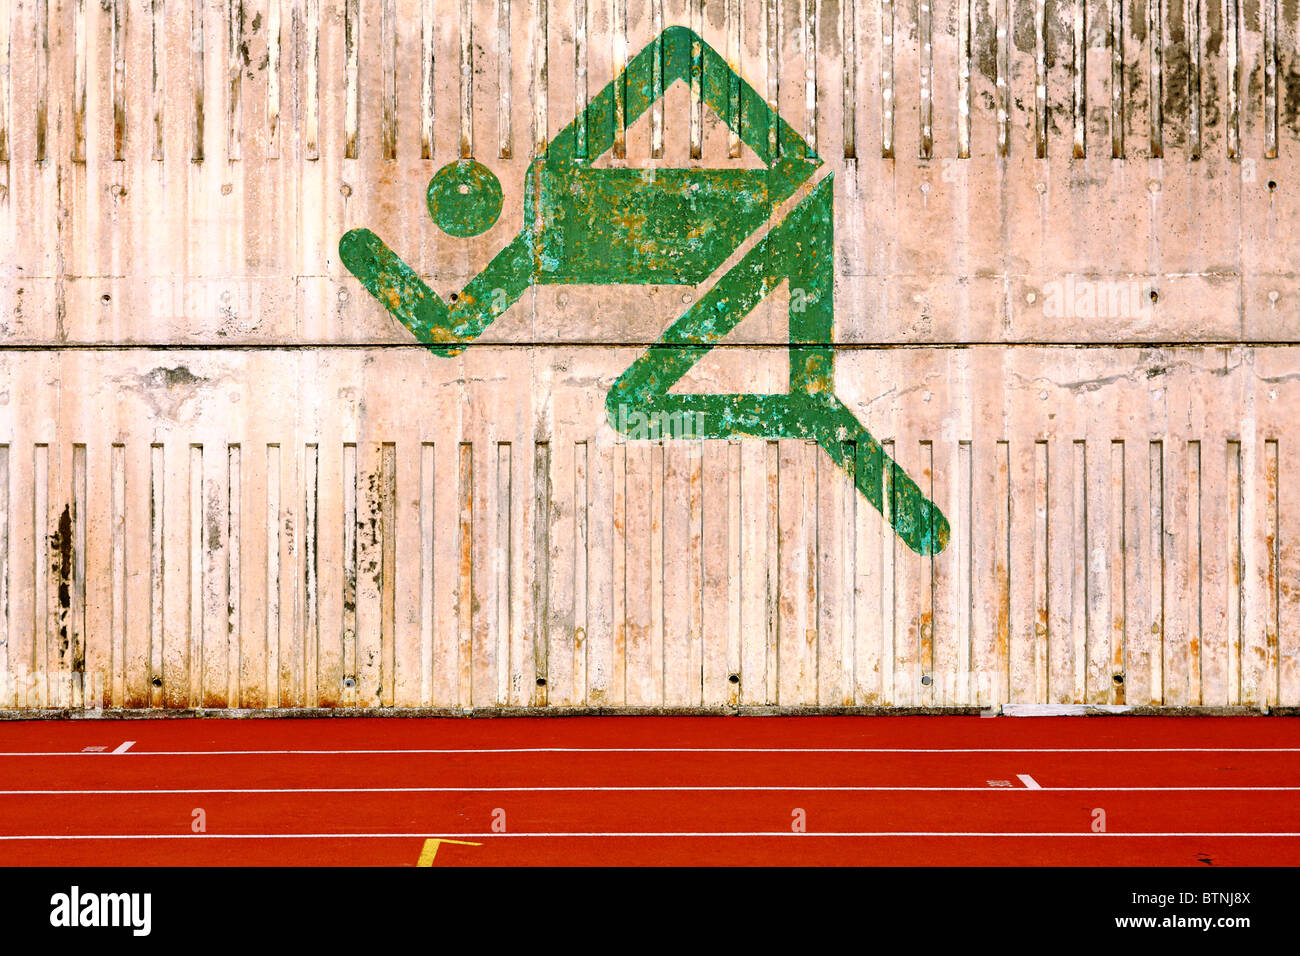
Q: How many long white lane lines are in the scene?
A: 3